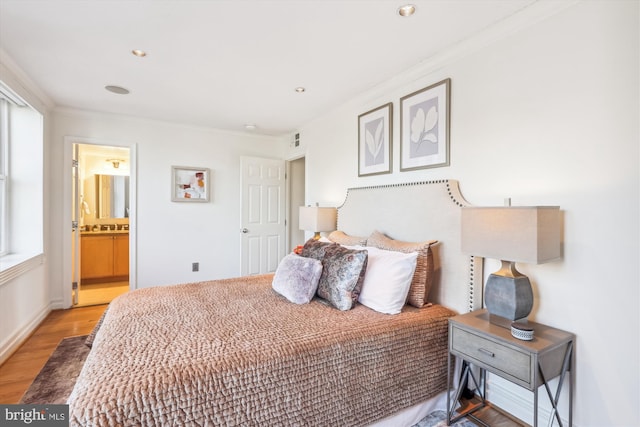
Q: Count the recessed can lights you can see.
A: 3